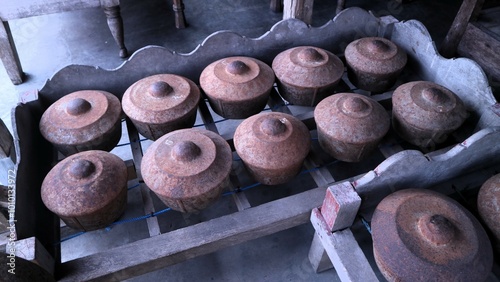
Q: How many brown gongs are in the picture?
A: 12